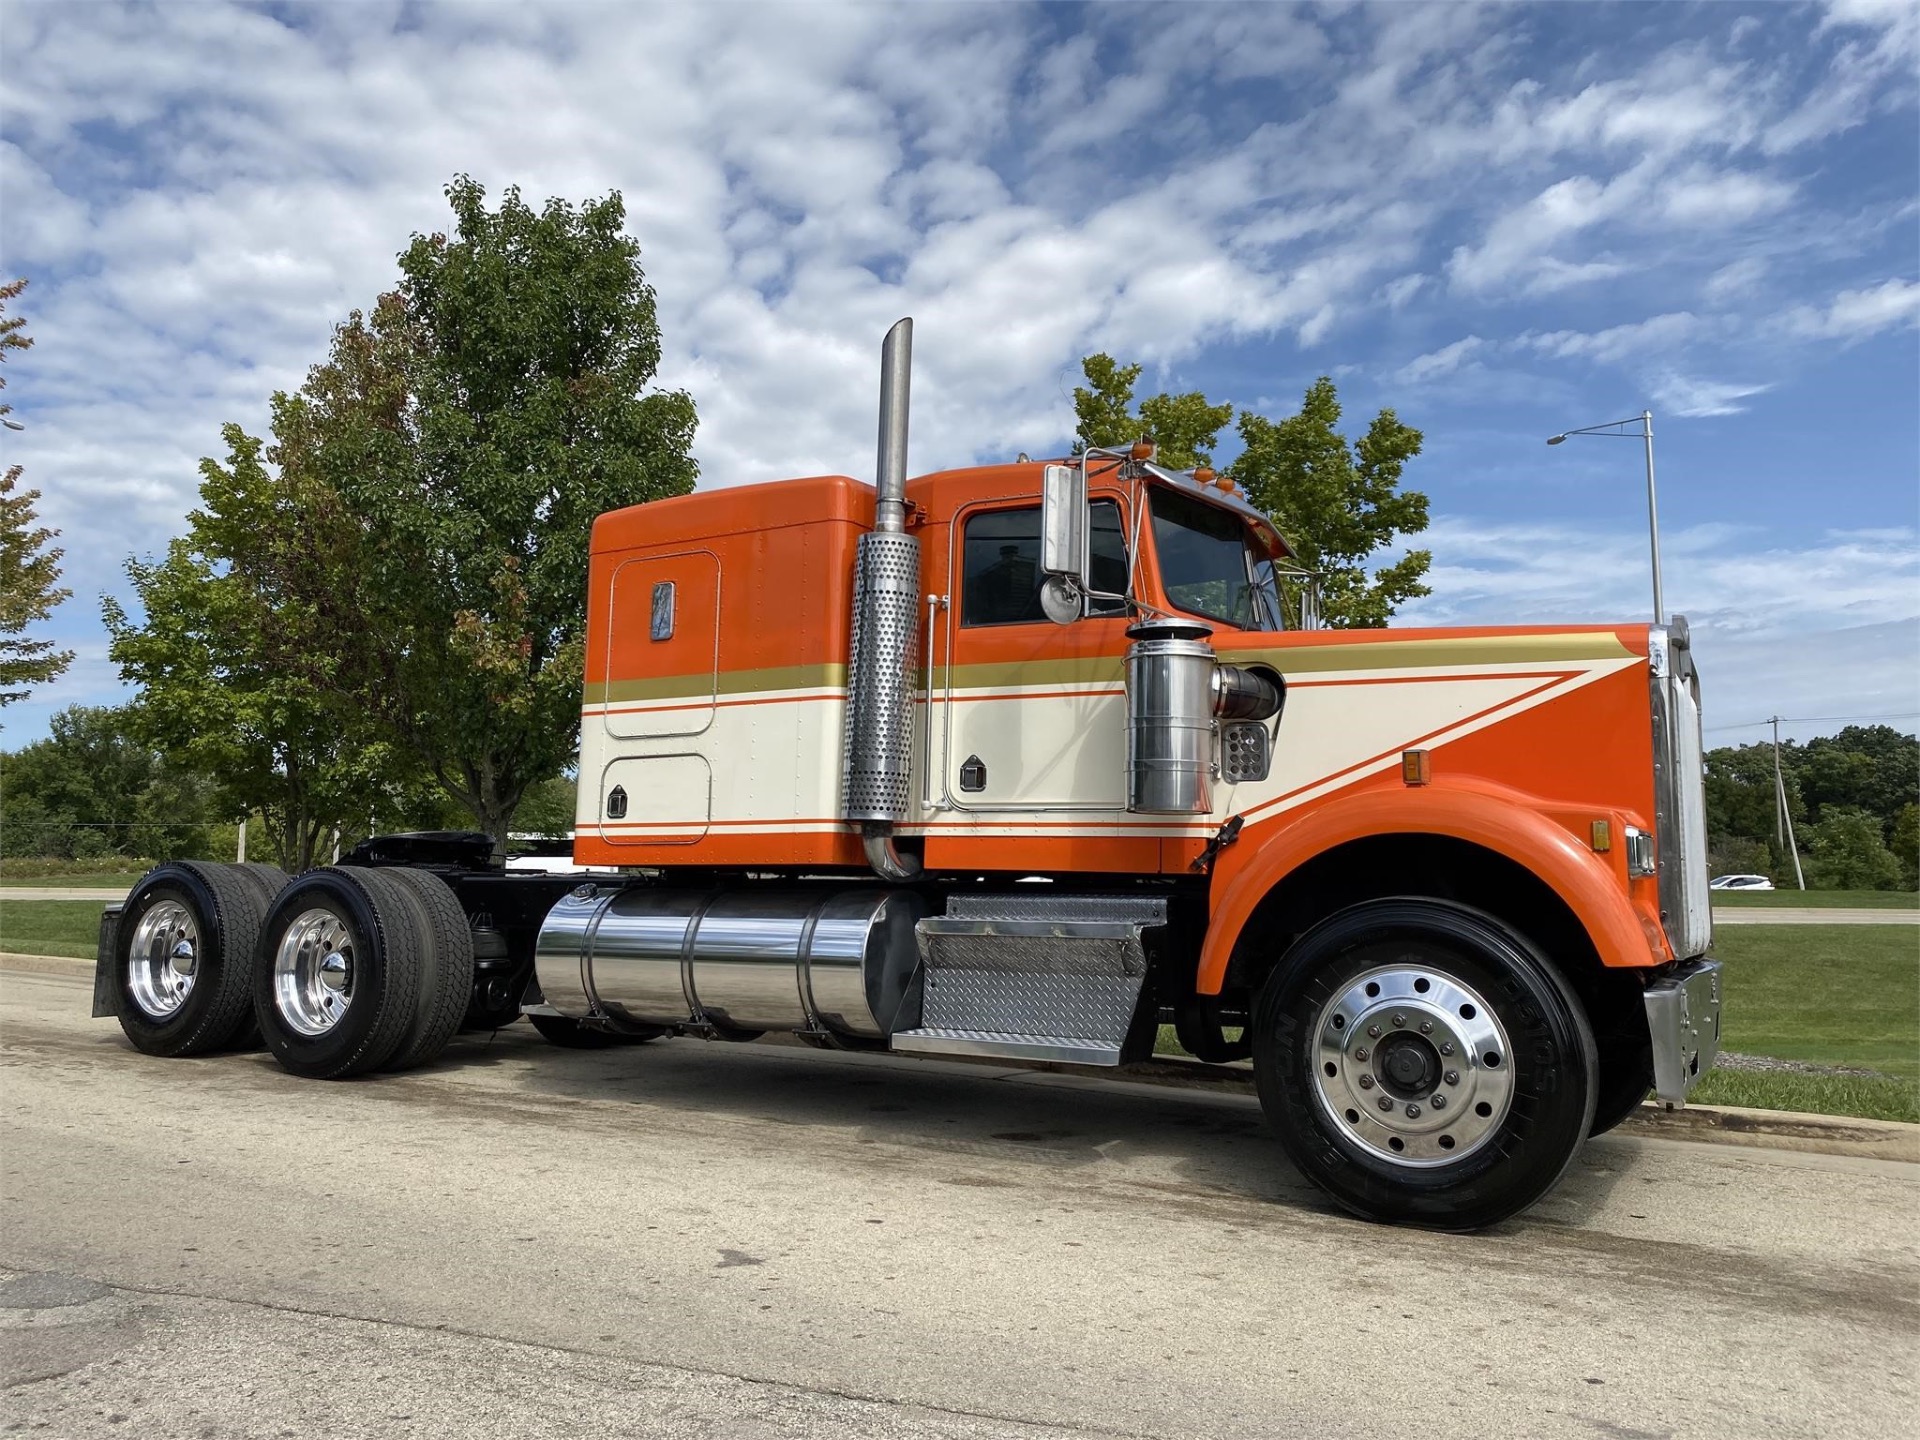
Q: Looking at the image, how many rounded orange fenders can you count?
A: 1